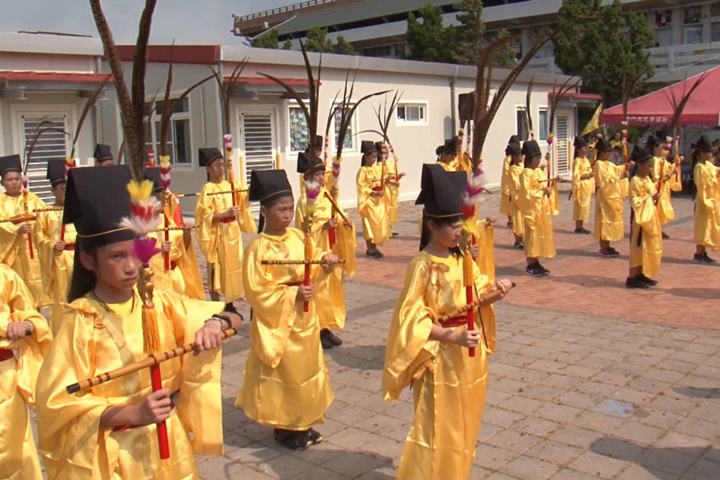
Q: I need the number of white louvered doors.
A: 3